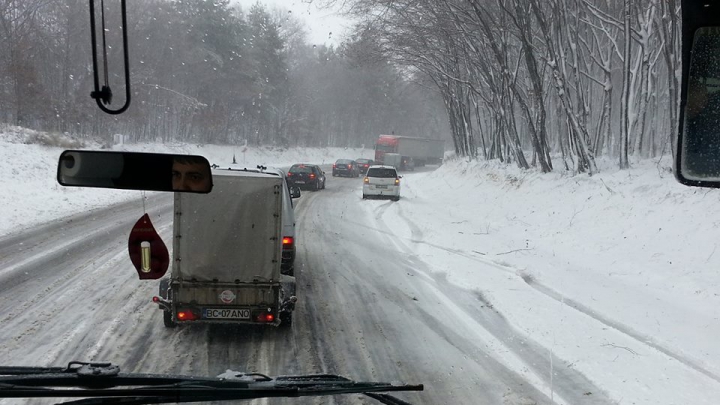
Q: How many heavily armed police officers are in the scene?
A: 0